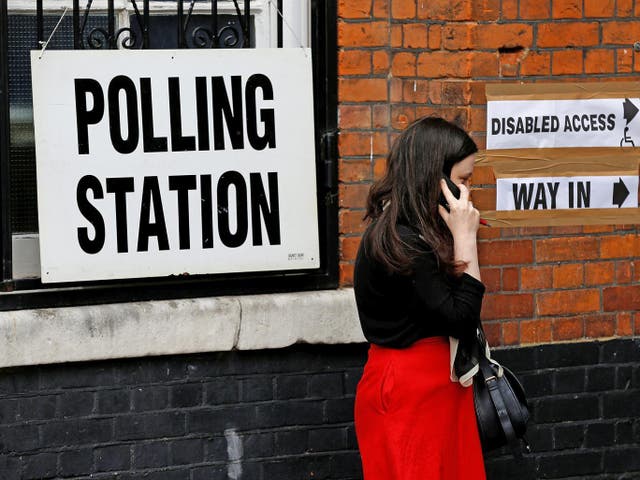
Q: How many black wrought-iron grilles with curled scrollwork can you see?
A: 1